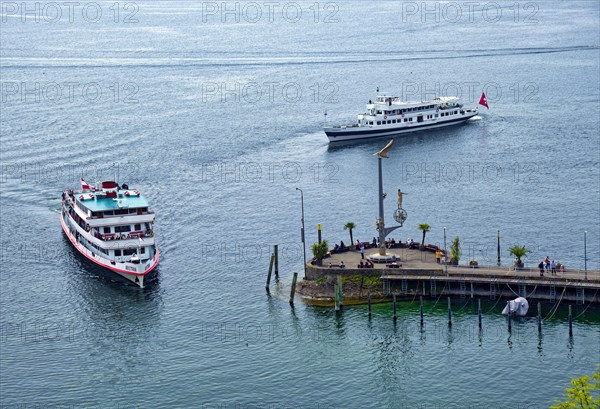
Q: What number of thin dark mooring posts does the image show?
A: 8